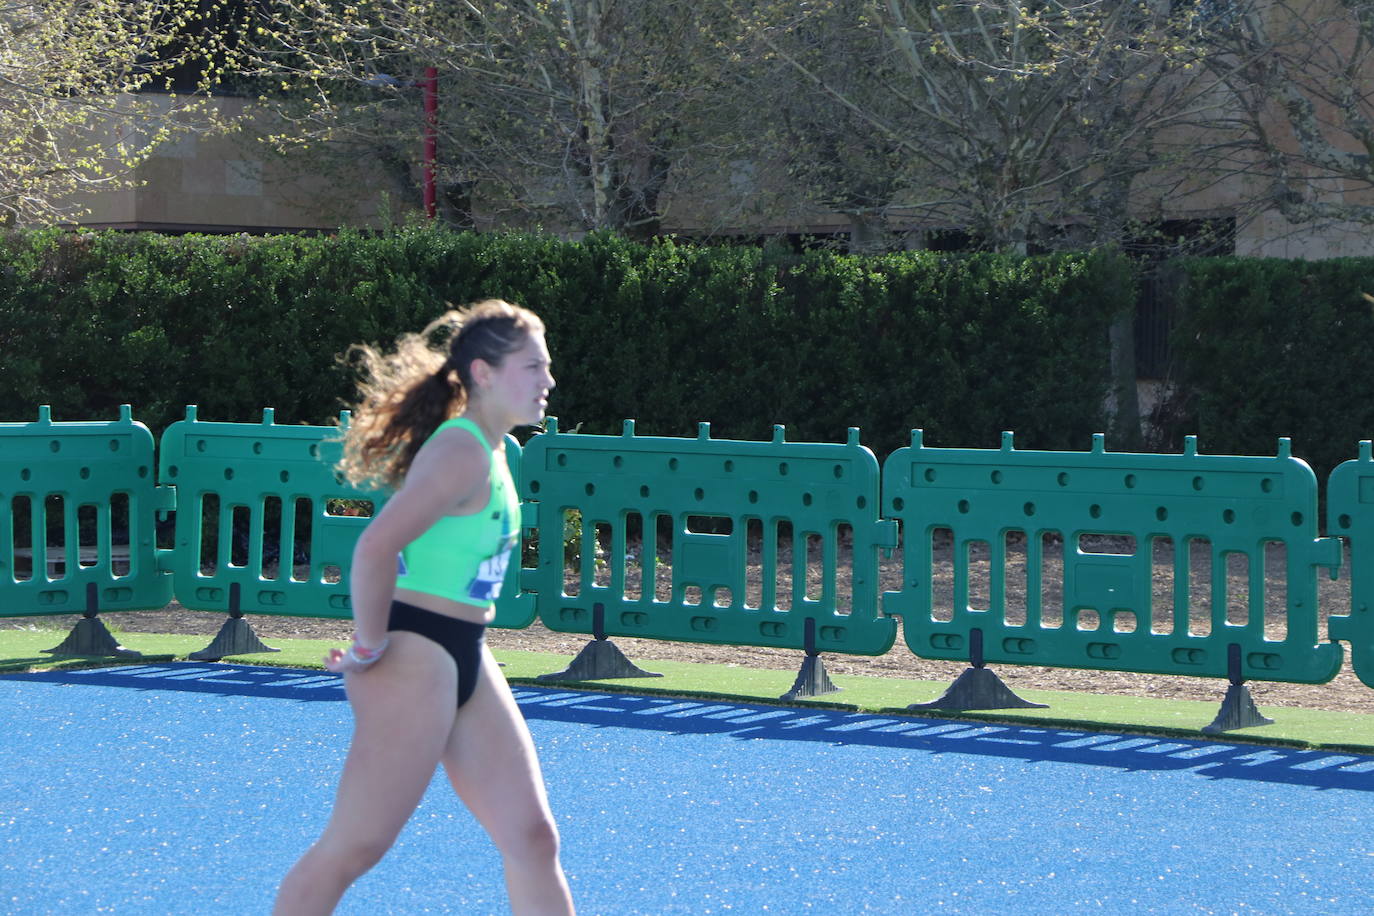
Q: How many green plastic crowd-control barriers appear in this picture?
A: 5